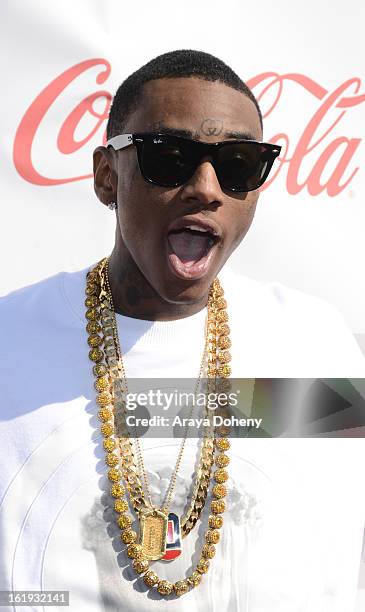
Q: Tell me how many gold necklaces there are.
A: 3